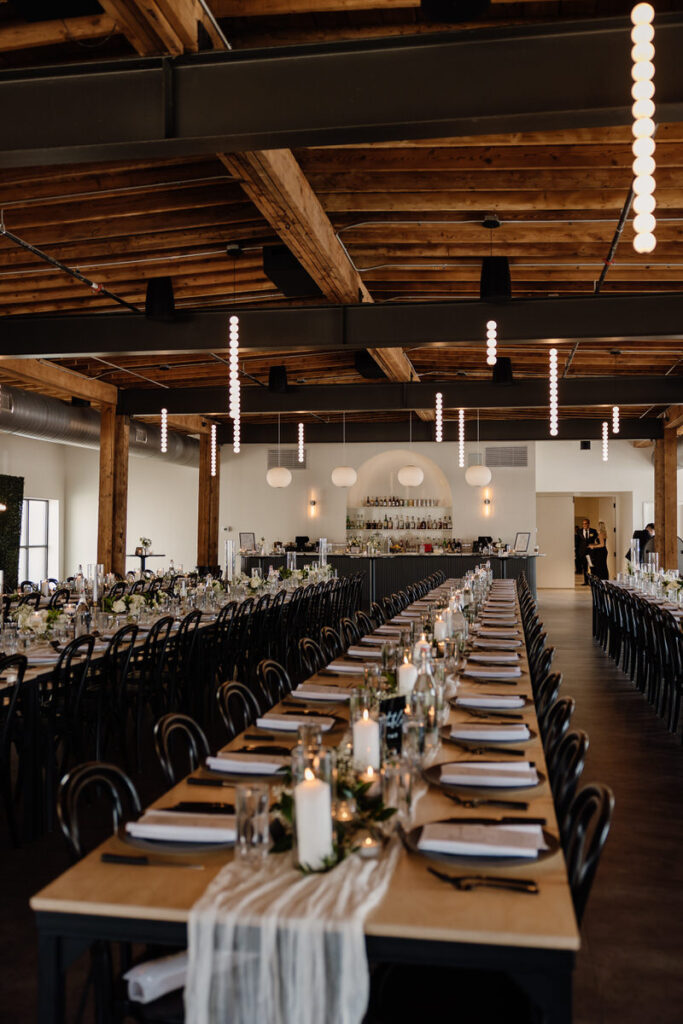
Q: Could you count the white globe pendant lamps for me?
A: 4